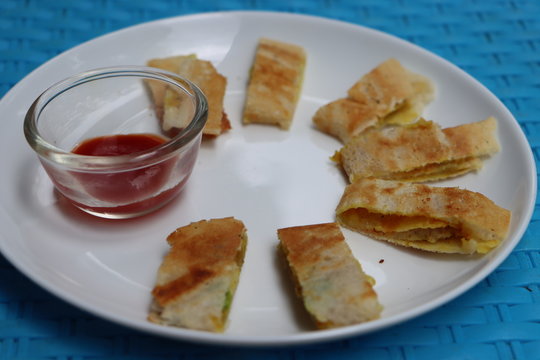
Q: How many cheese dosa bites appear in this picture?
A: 7